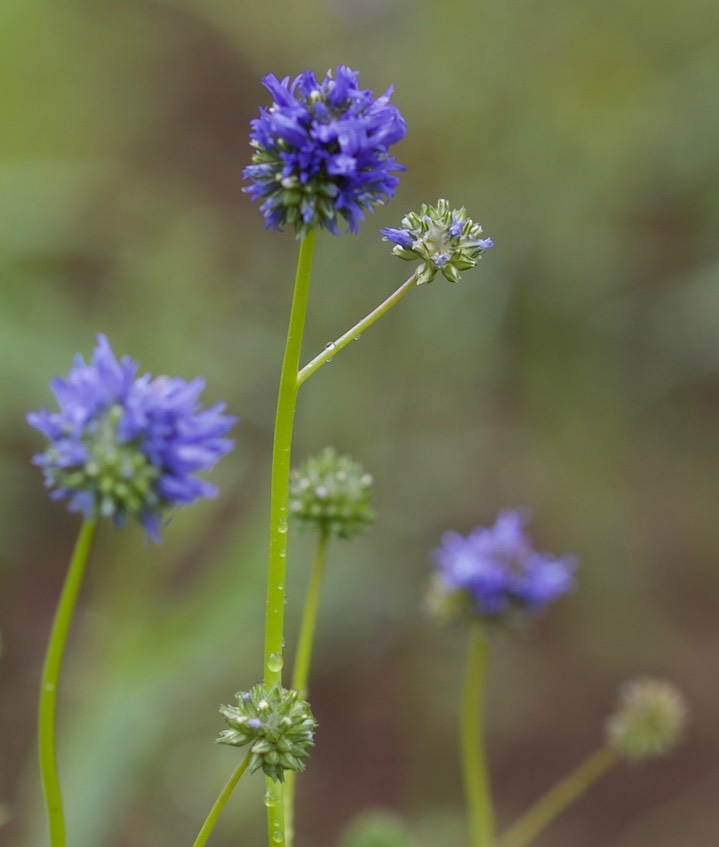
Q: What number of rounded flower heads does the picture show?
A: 7